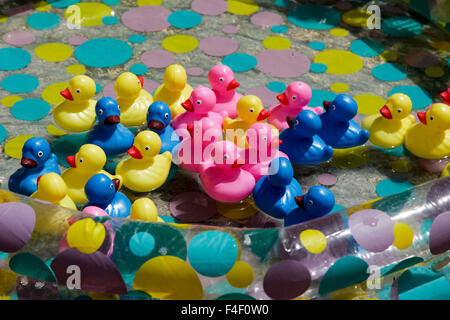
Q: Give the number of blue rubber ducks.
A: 8